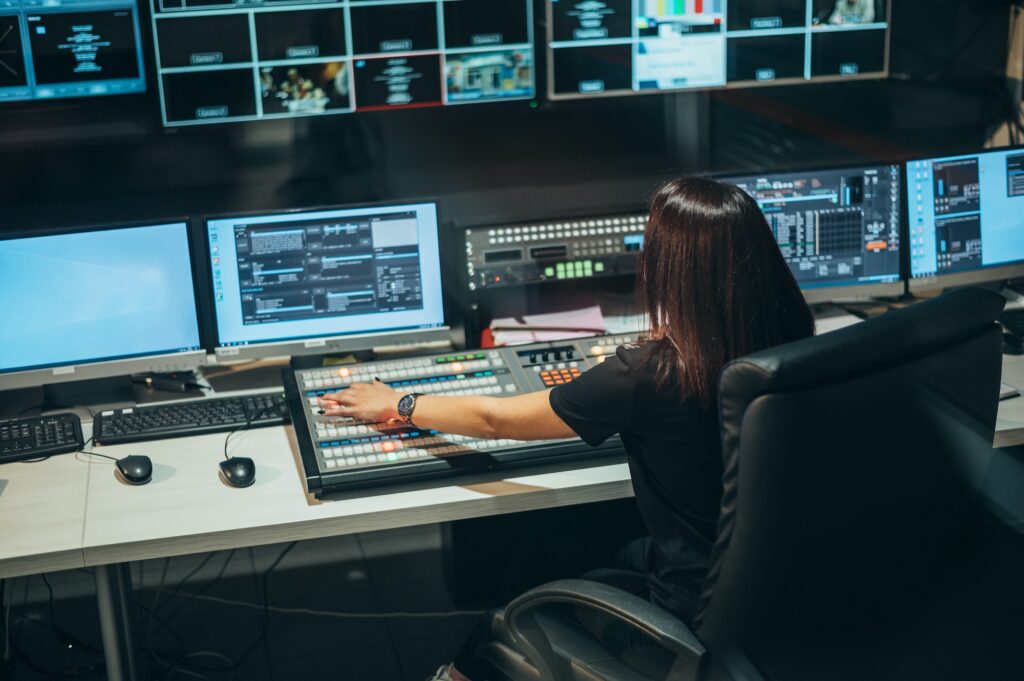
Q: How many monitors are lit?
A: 7